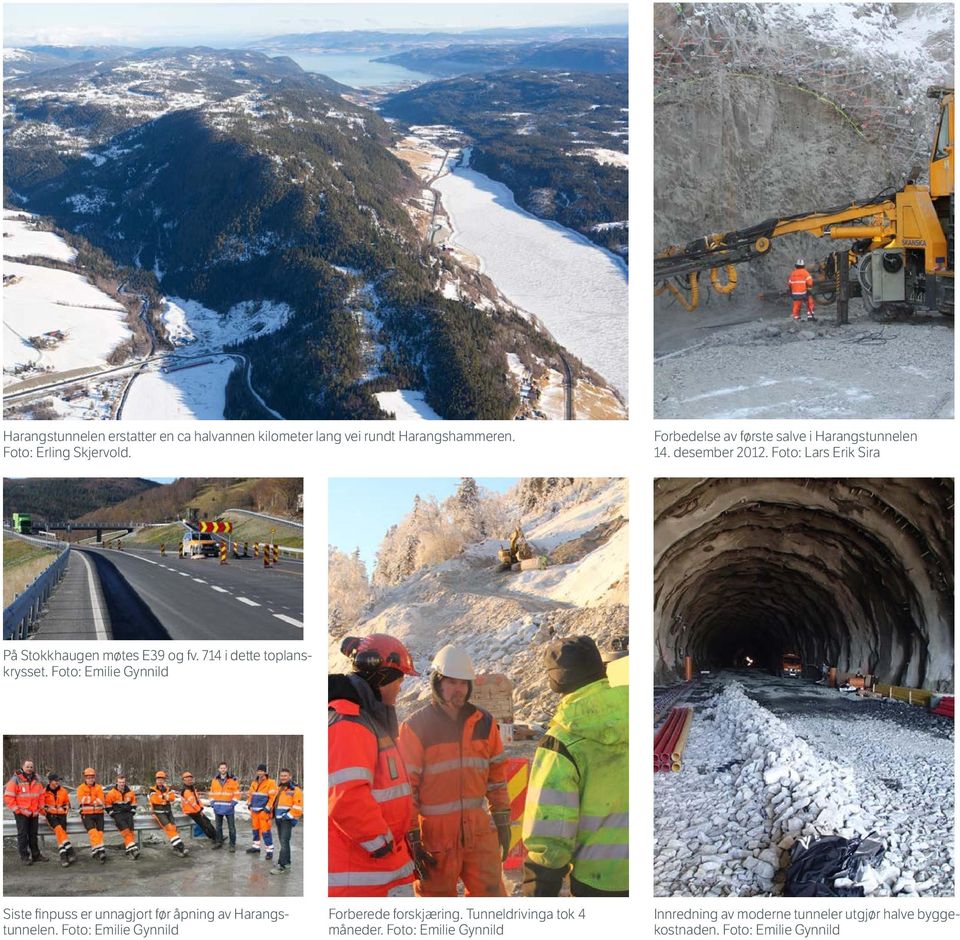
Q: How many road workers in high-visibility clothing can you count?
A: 13